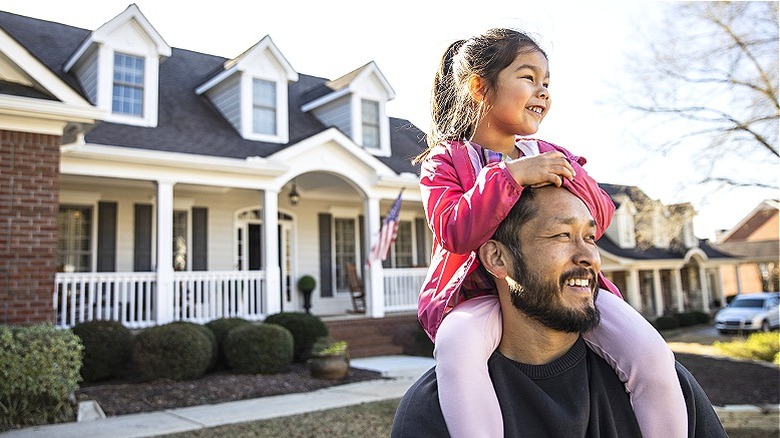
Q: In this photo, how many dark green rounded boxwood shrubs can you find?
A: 5